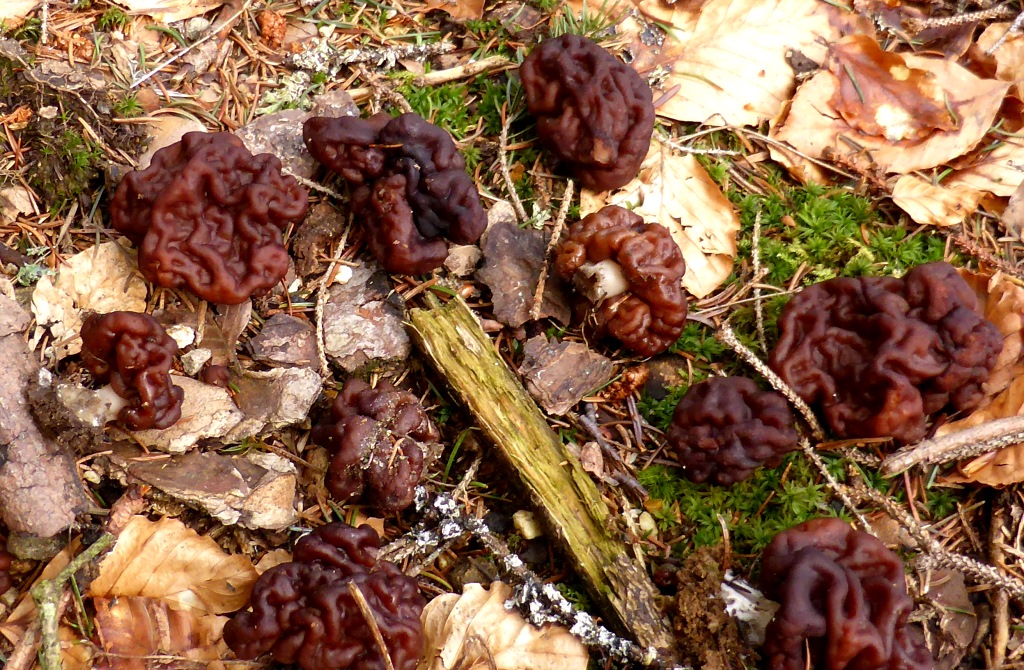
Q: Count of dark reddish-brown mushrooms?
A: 10